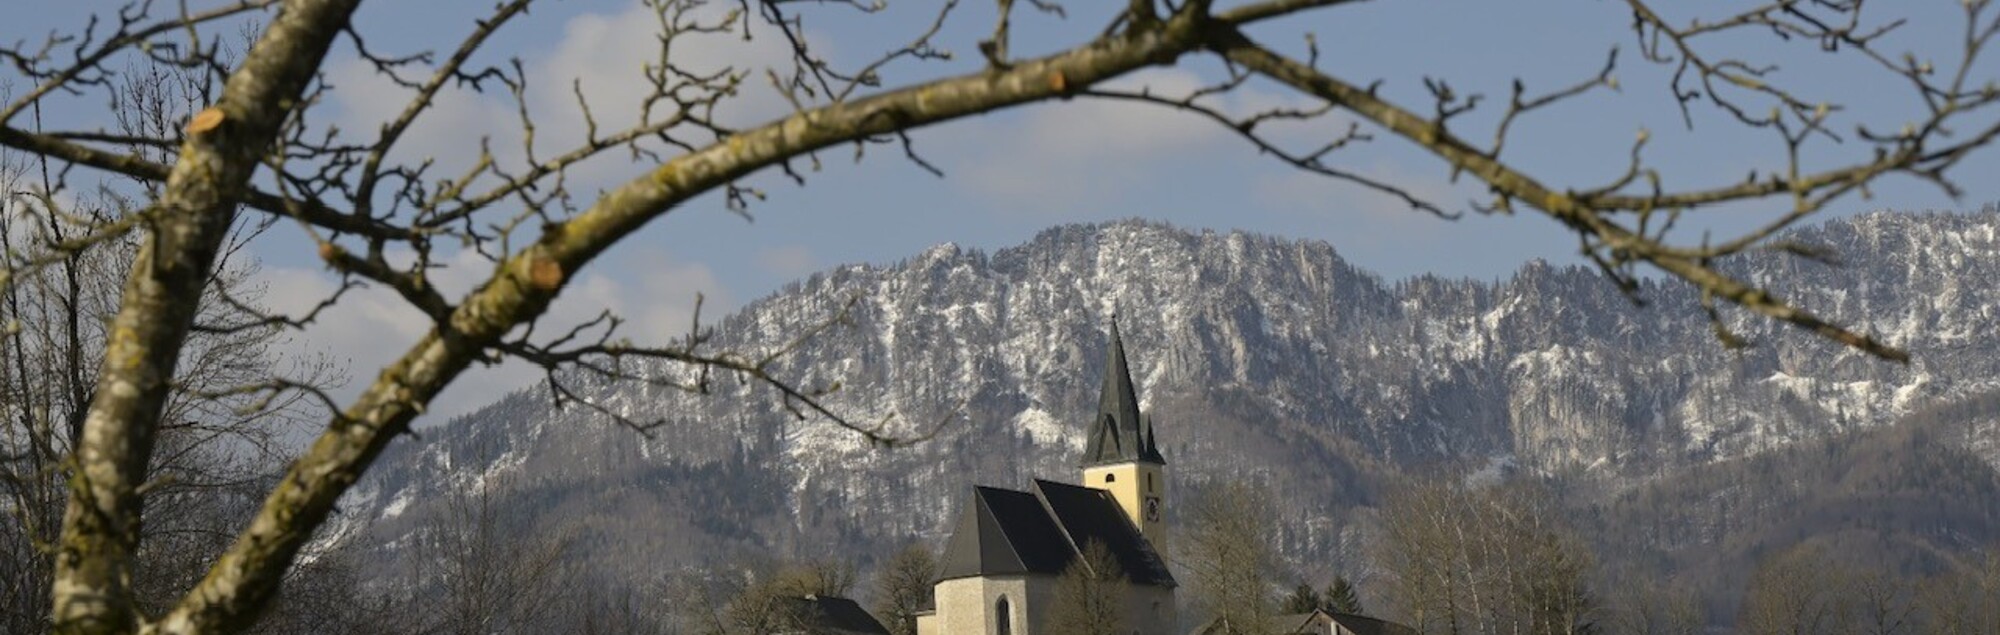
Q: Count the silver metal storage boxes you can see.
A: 0